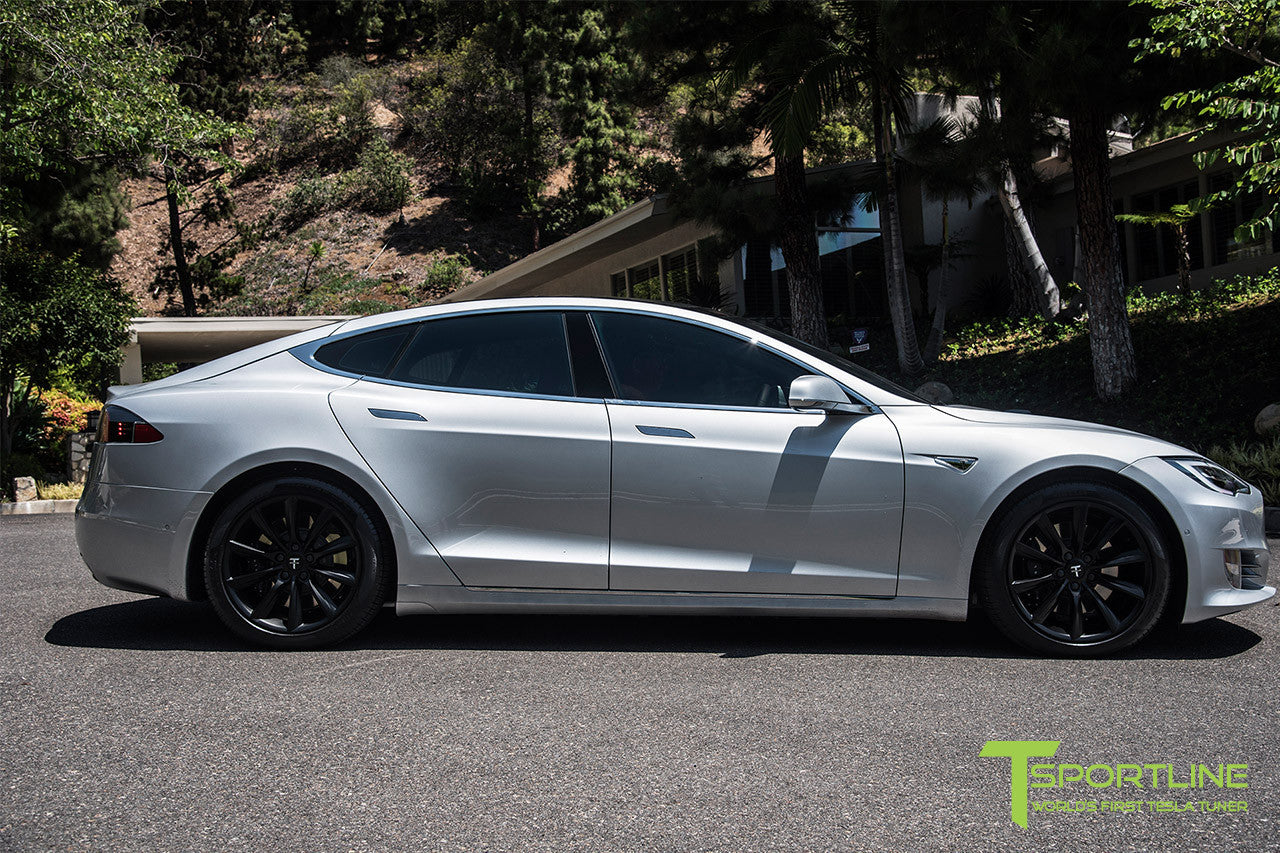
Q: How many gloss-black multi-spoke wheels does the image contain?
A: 2